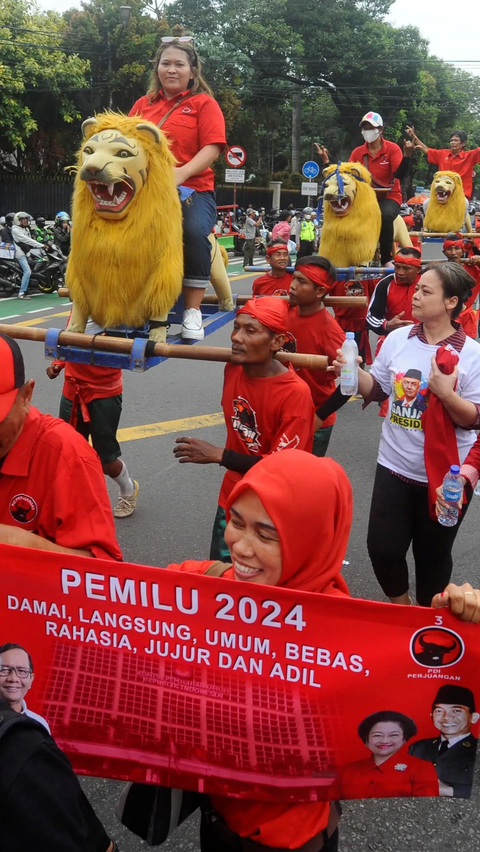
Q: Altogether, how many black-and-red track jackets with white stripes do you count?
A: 1